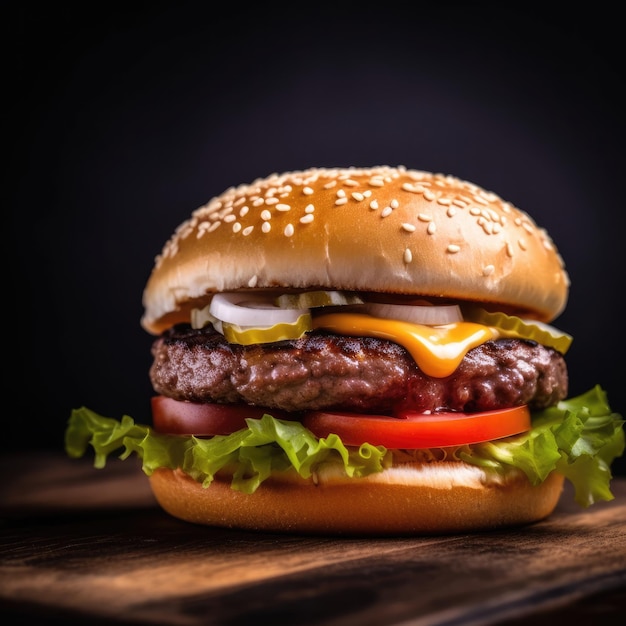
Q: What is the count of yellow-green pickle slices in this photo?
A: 3